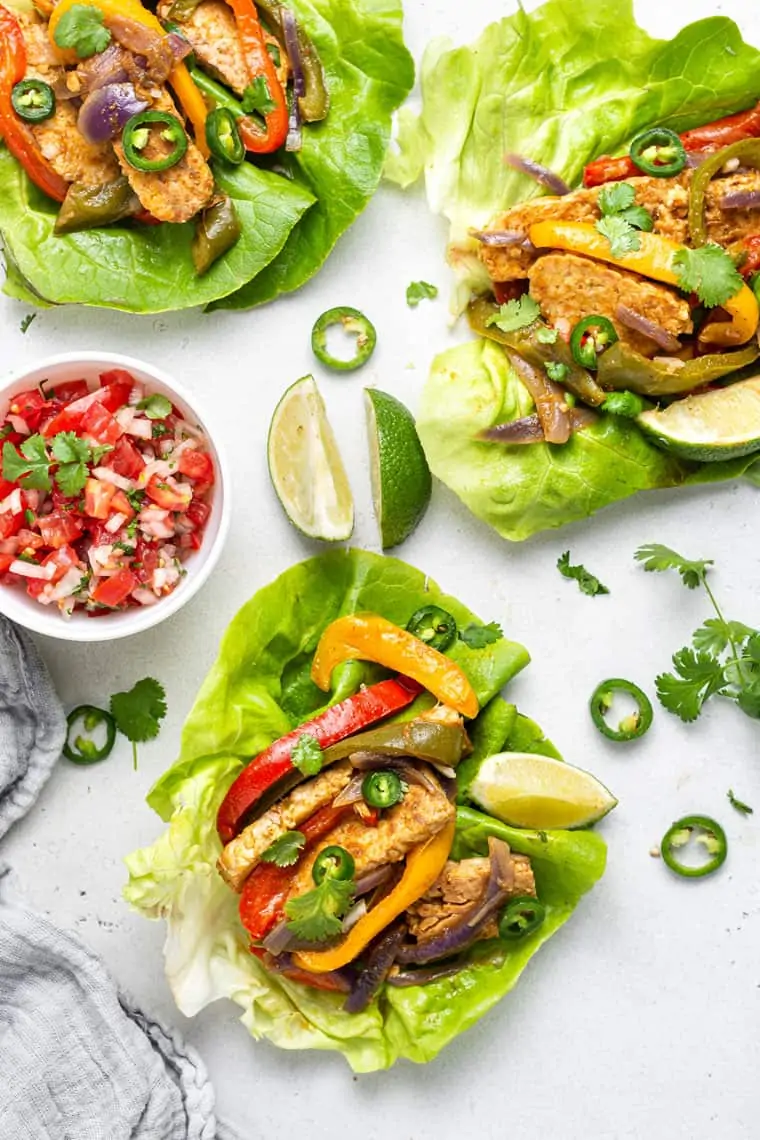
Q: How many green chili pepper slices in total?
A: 13